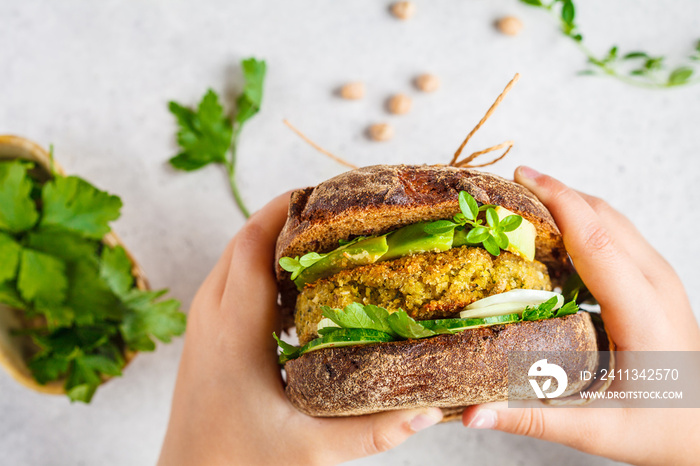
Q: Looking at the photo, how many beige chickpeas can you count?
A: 6